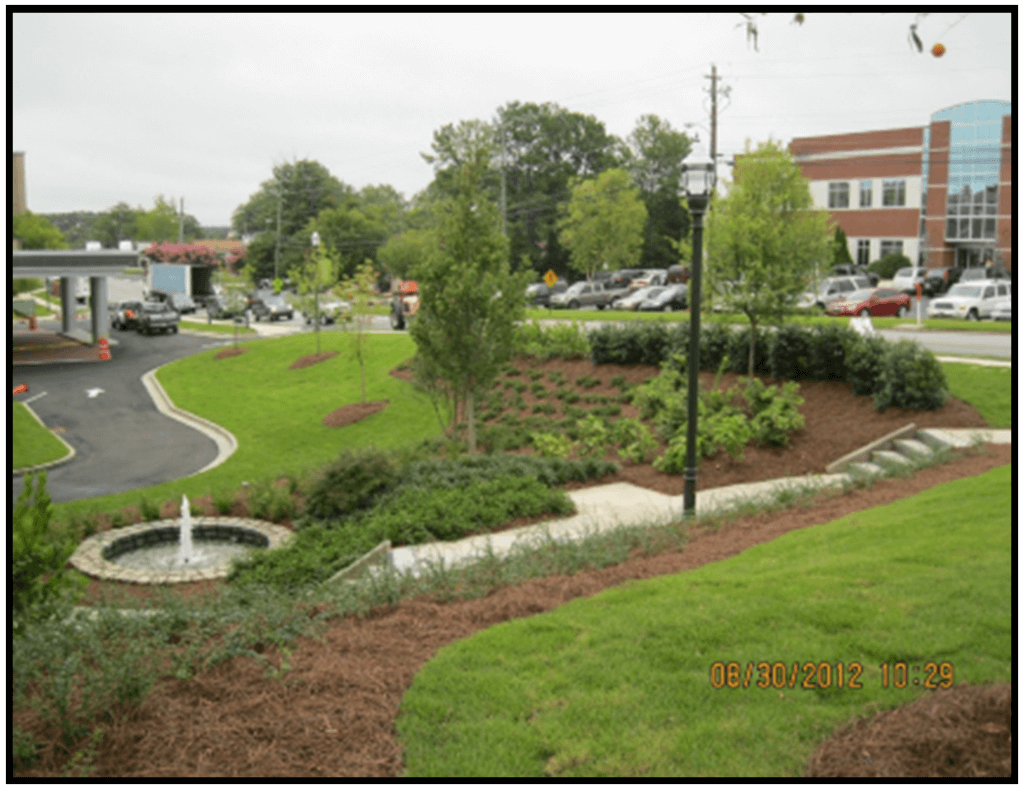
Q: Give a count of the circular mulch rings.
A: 3